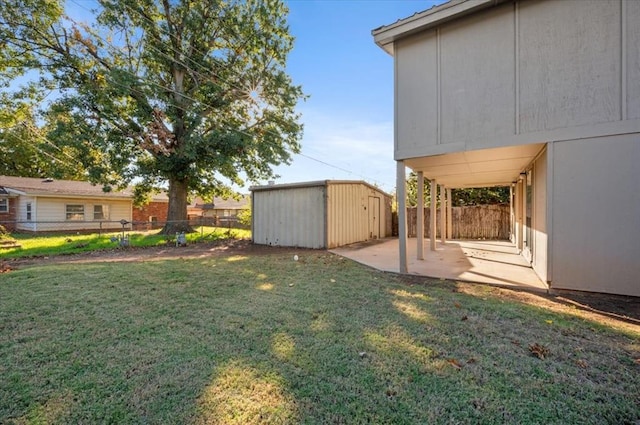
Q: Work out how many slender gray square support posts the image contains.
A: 5